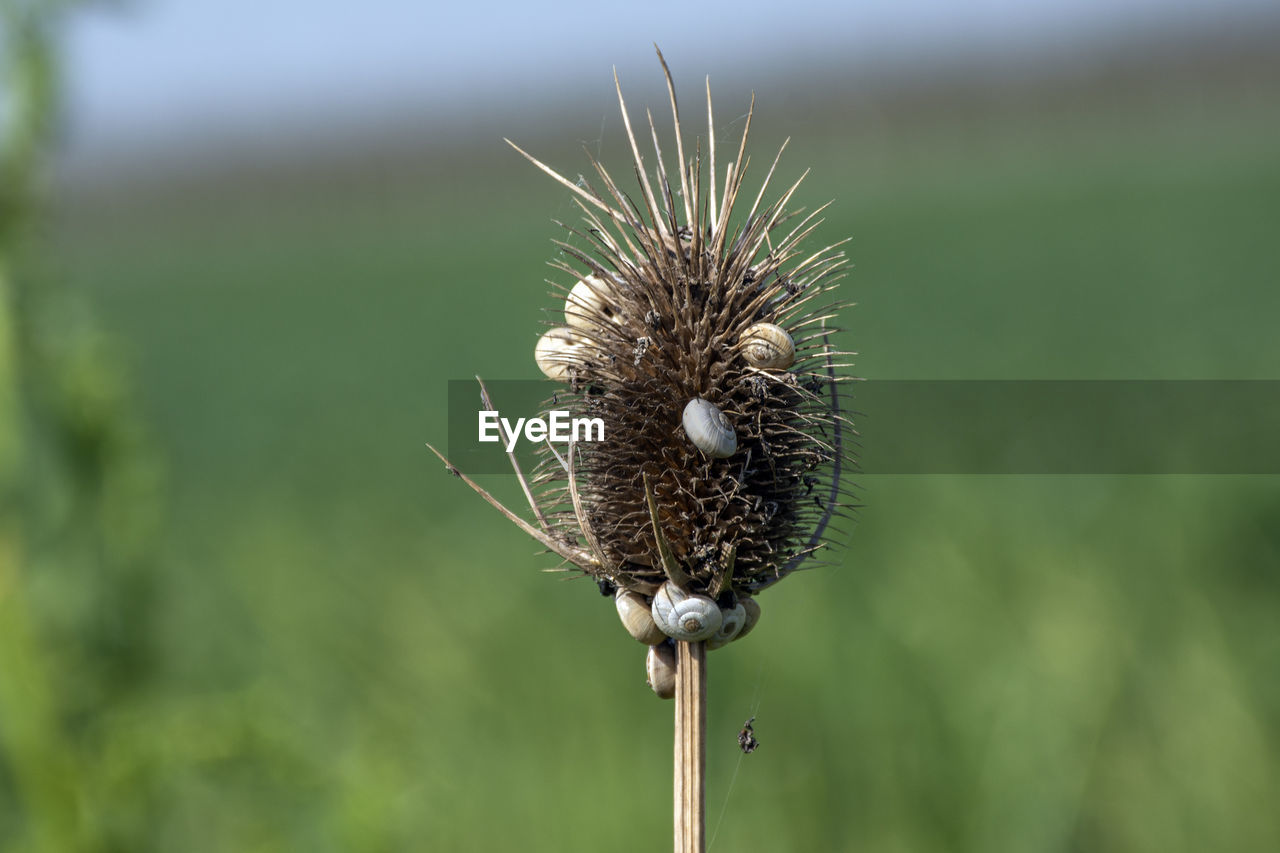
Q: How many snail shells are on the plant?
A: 9